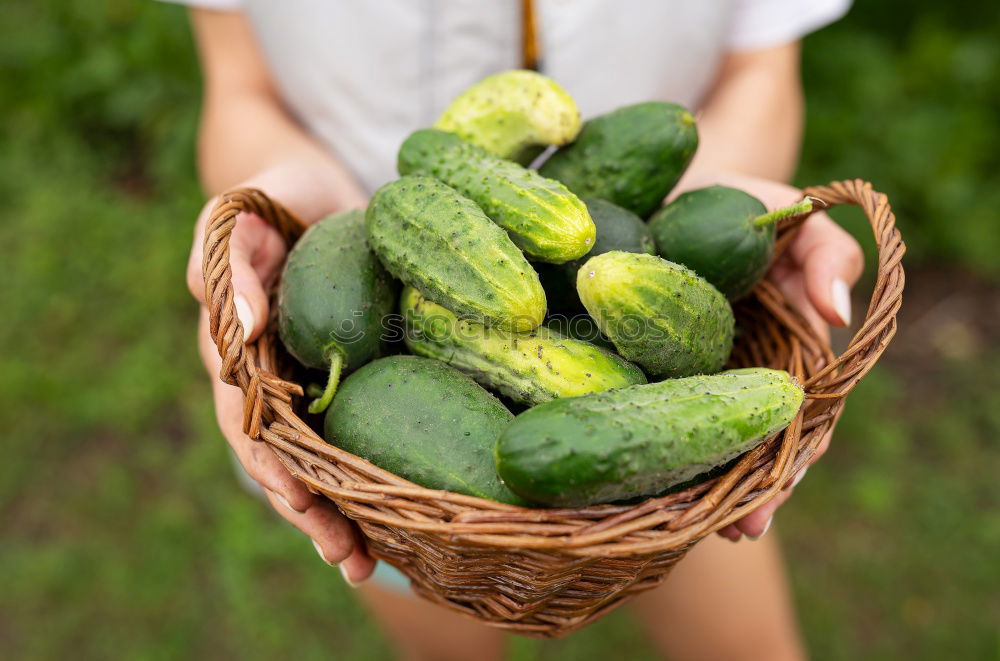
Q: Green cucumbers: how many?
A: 11